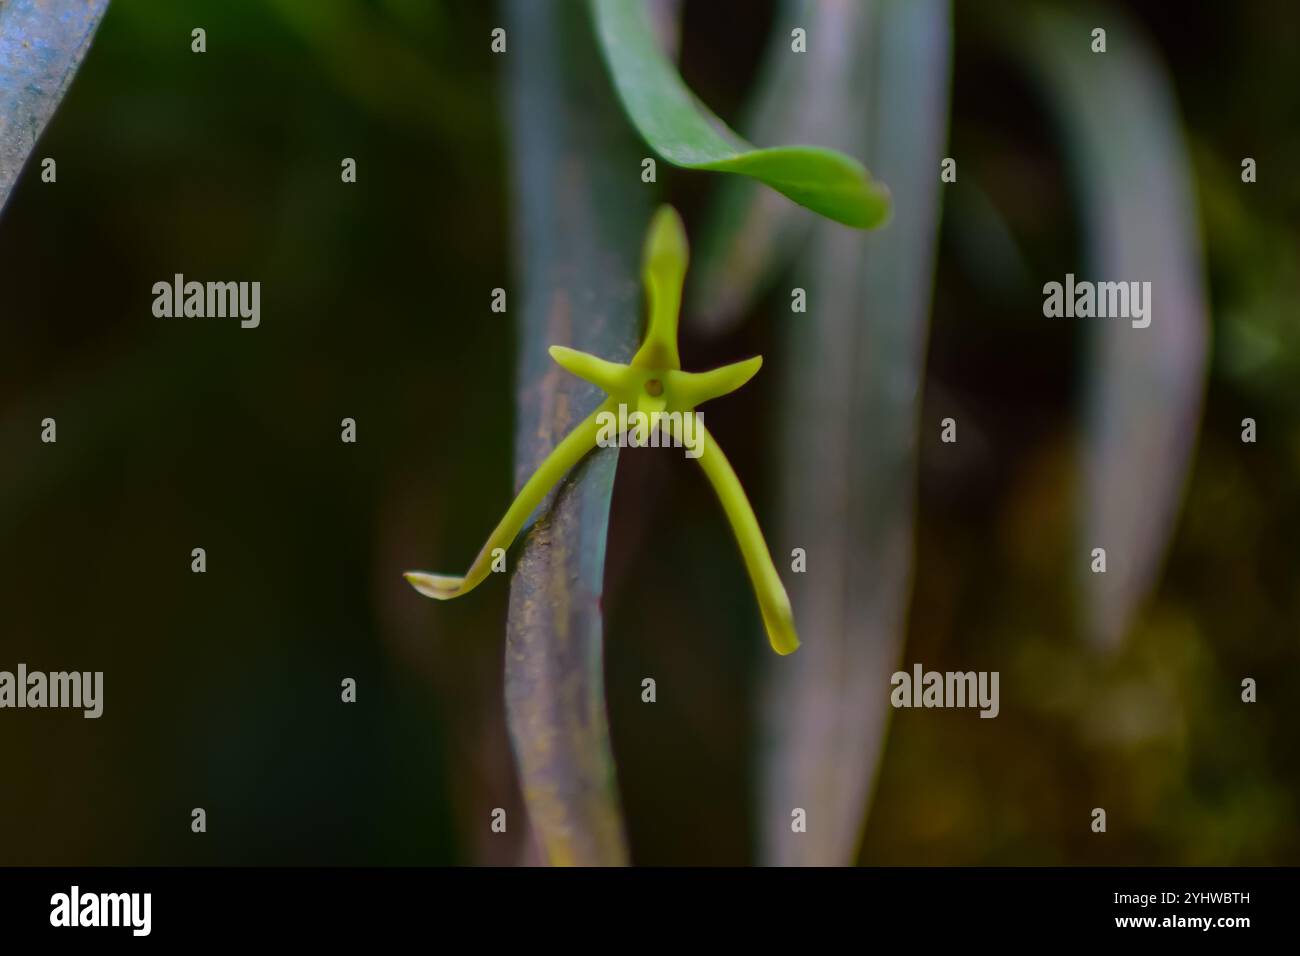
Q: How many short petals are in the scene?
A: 2